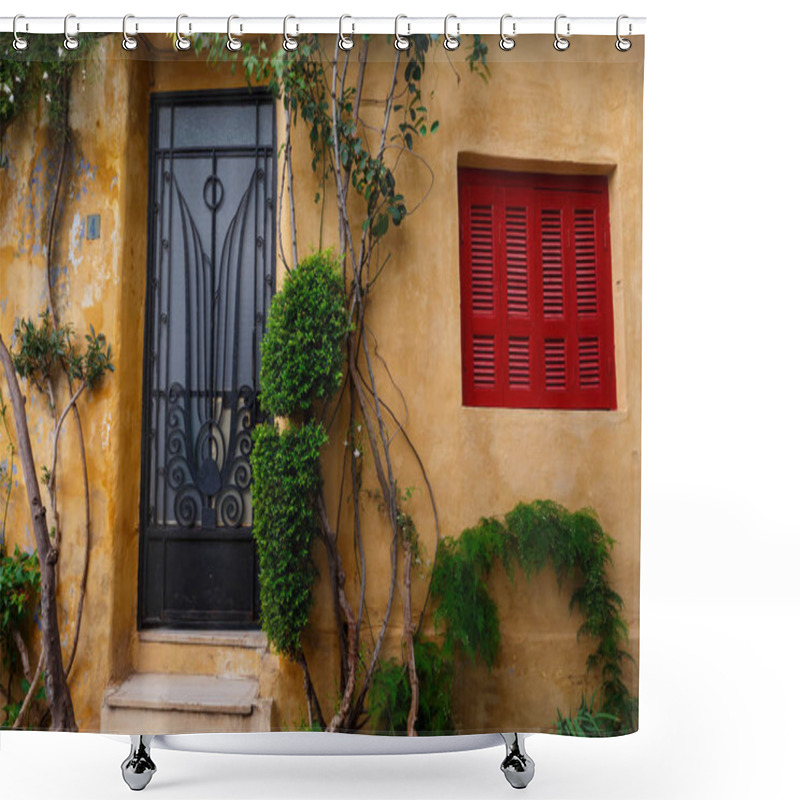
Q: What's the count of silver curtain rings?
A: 12